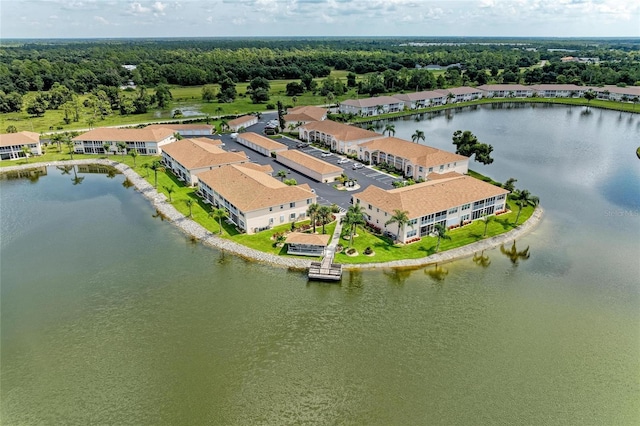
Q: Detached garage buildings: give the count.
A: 4